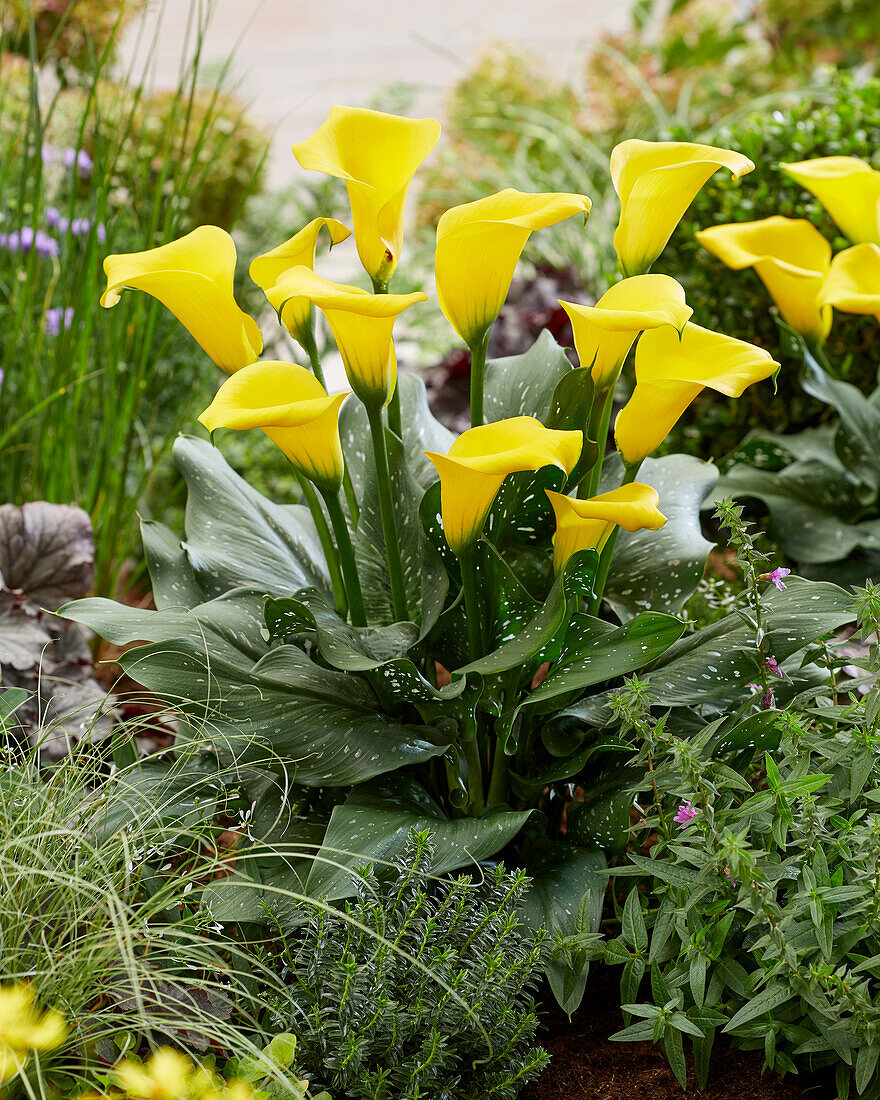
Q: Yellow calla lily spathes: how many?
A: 14